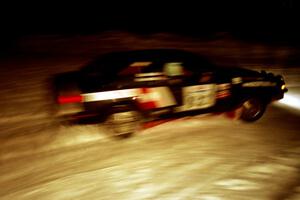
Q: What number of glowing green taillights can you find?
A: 0